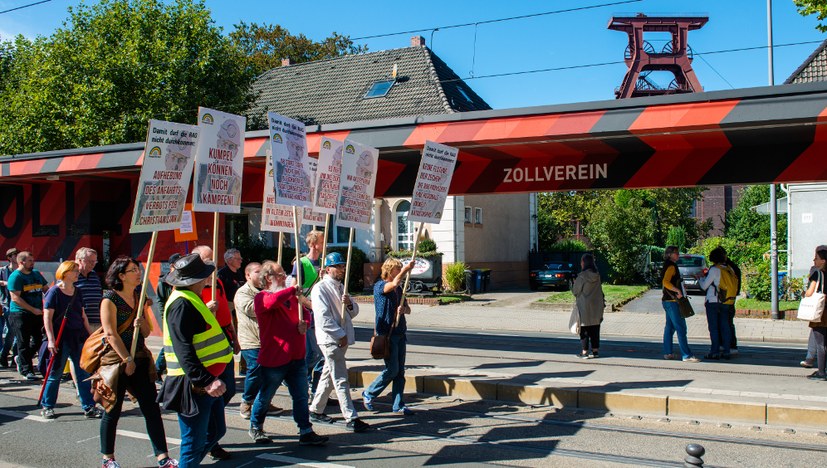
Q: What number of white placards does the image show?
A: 8